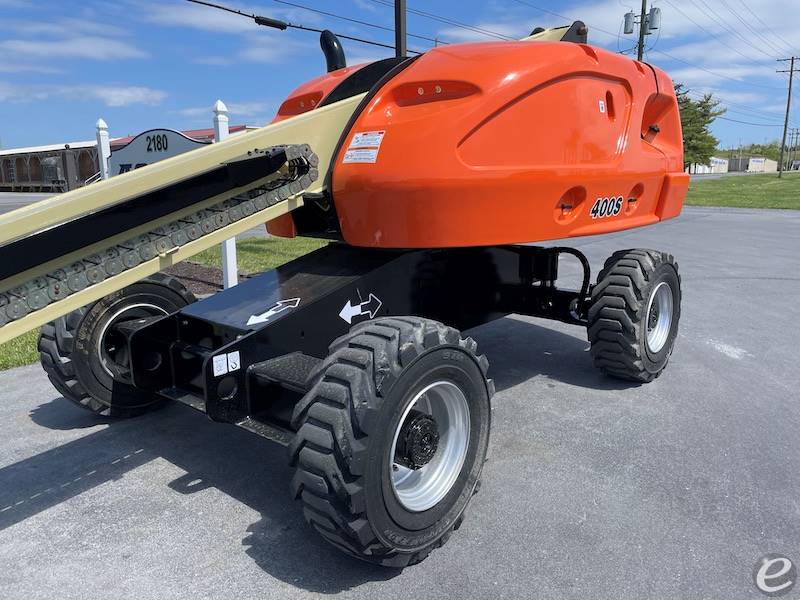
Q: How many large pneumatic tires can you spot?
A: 3